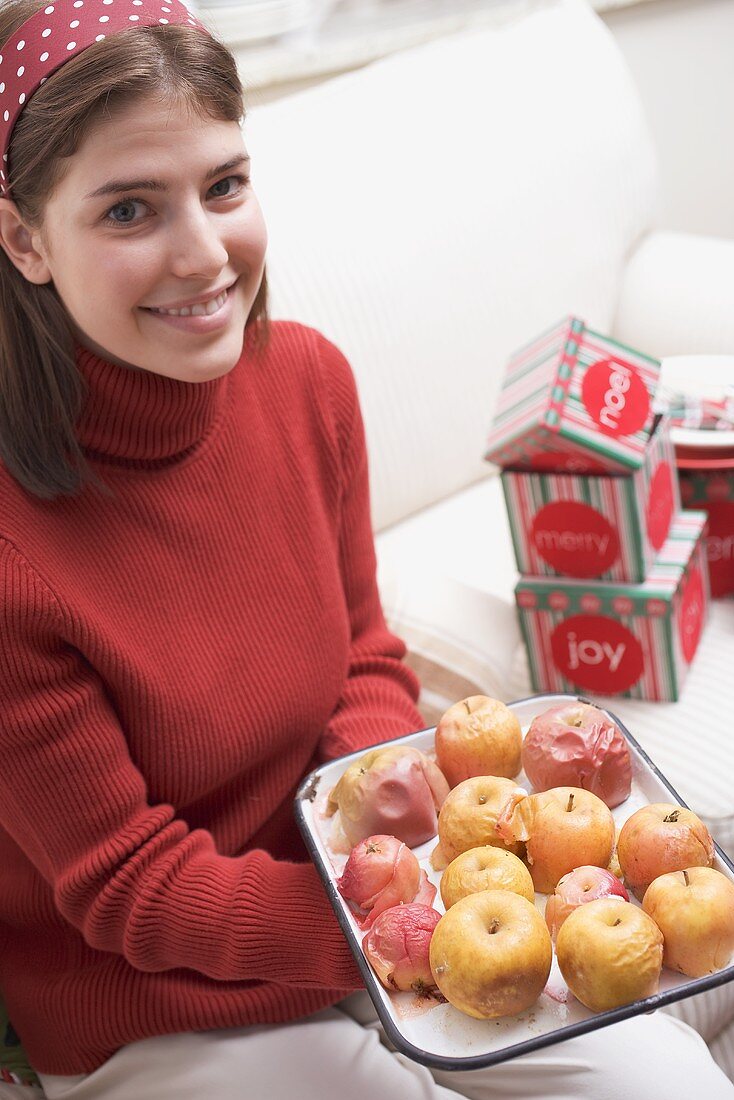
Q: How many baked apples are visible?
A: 13